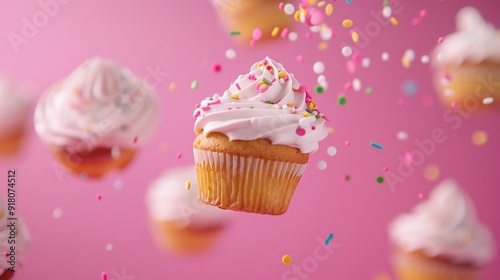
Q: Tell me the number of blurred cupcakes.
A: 7